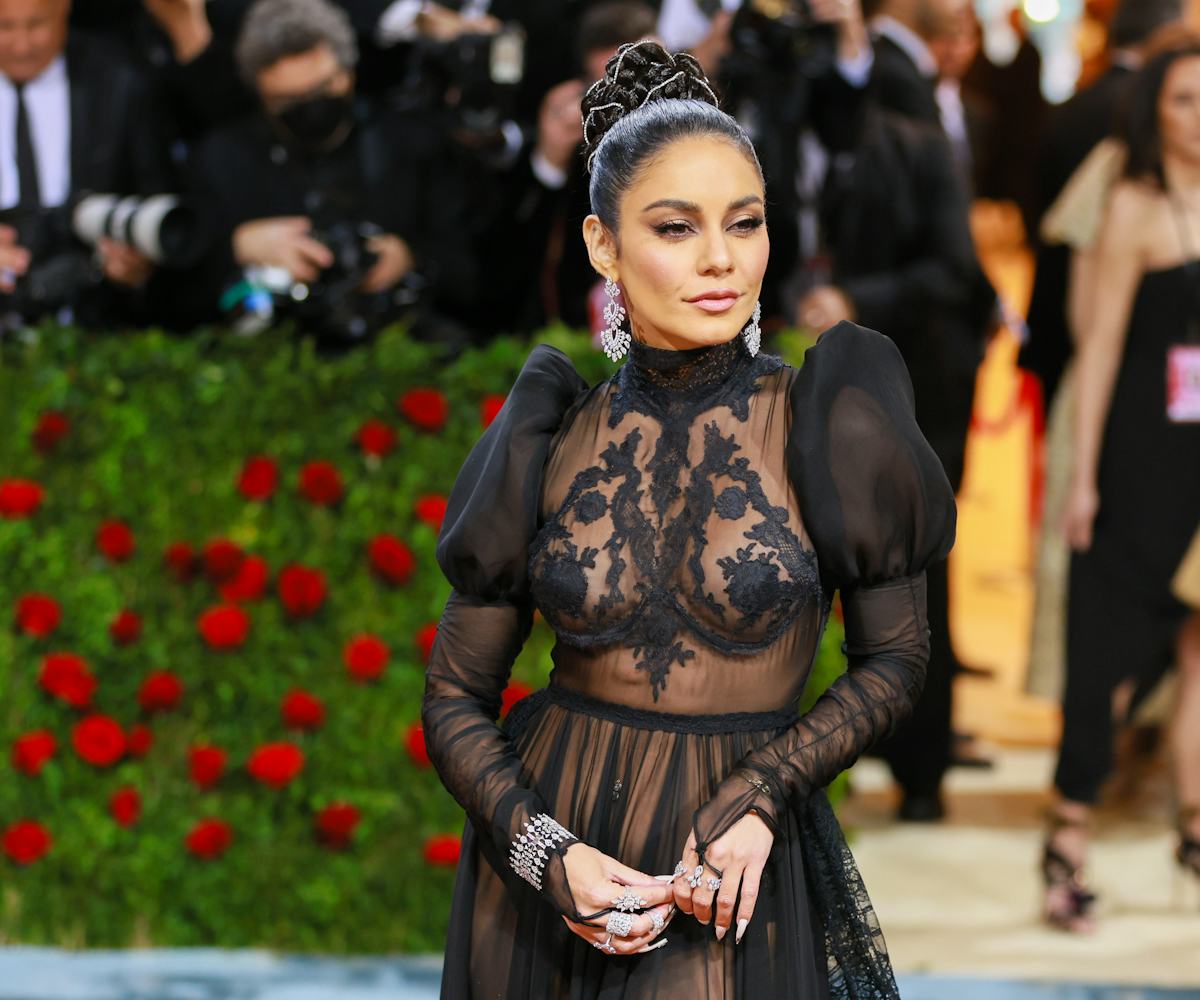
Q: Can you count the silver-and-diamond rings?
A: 7